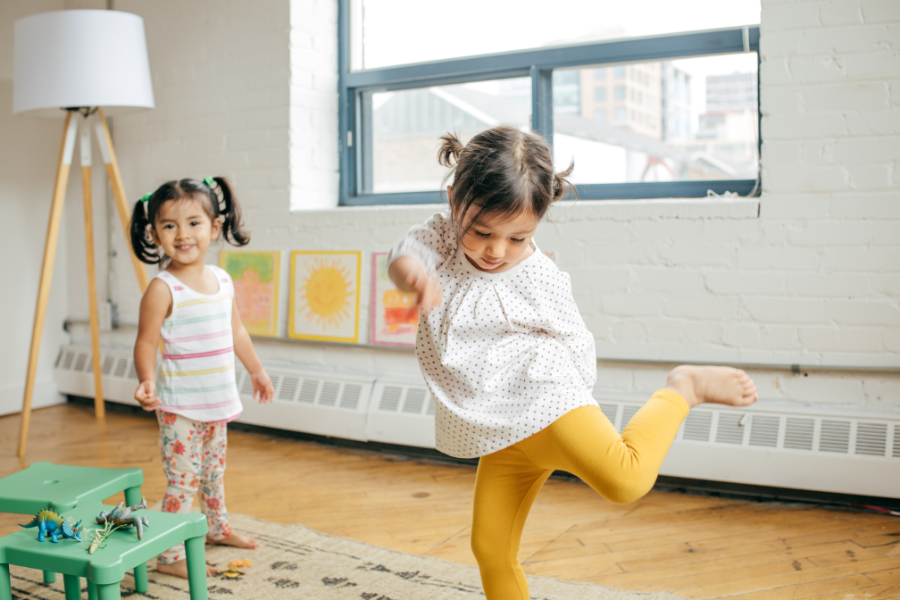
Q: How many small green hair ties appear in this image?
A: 2